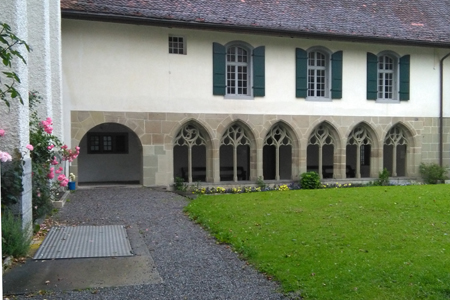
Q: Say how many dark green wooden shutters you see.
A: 6